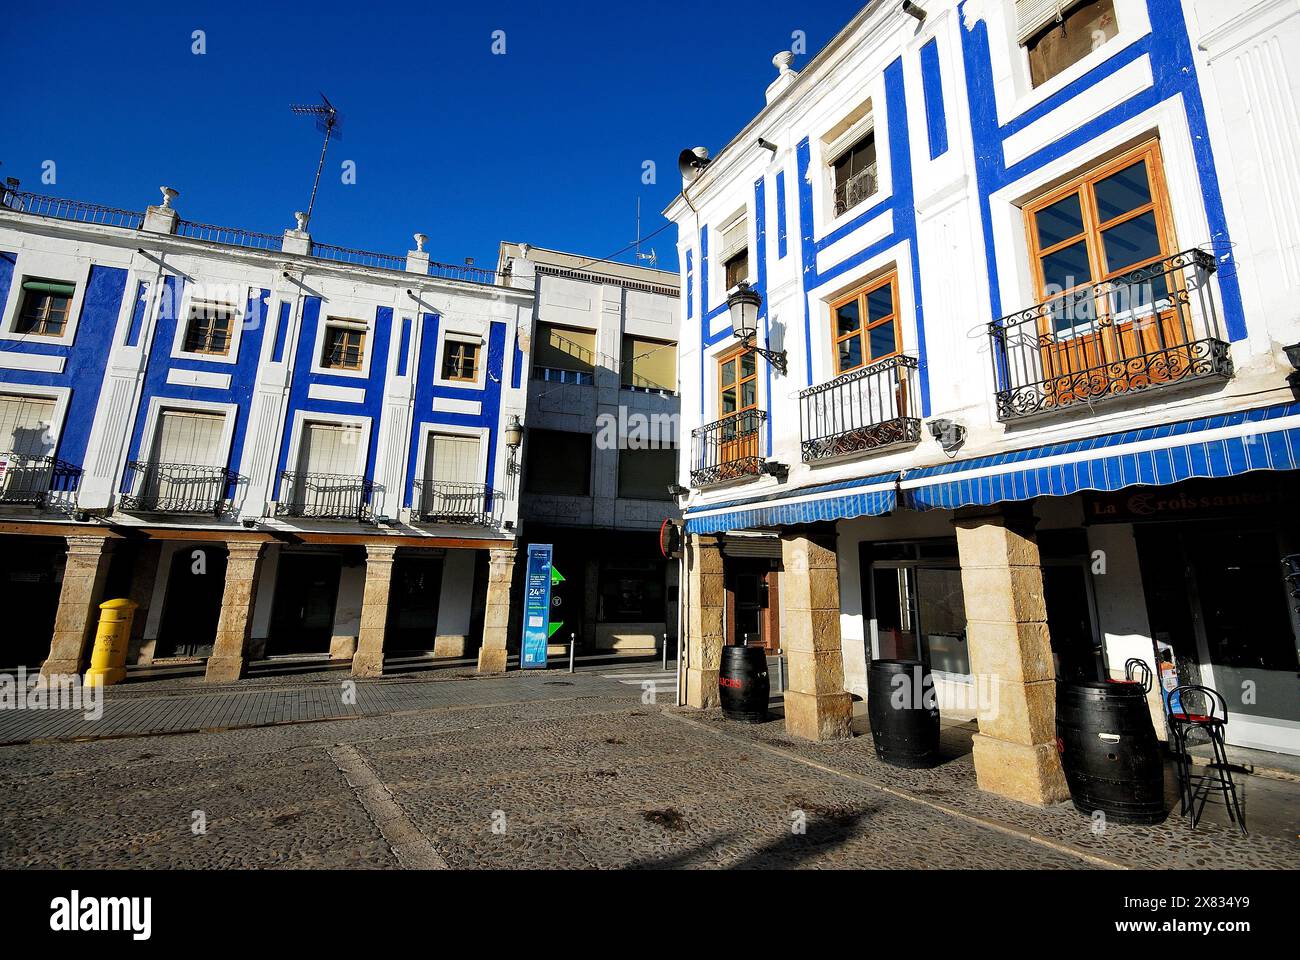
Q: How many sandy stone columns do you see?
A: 7